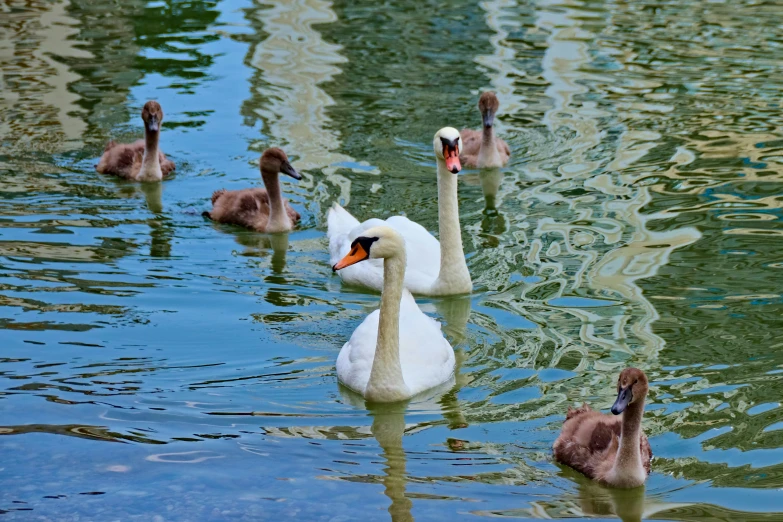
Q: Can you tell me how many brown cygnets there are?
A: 4